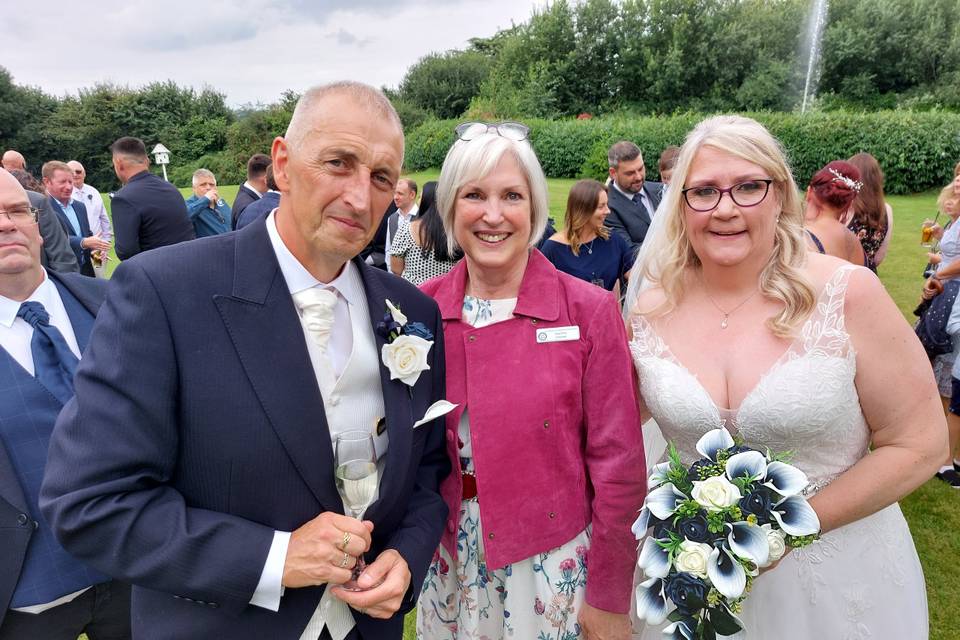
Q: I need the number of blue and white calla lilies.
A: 13